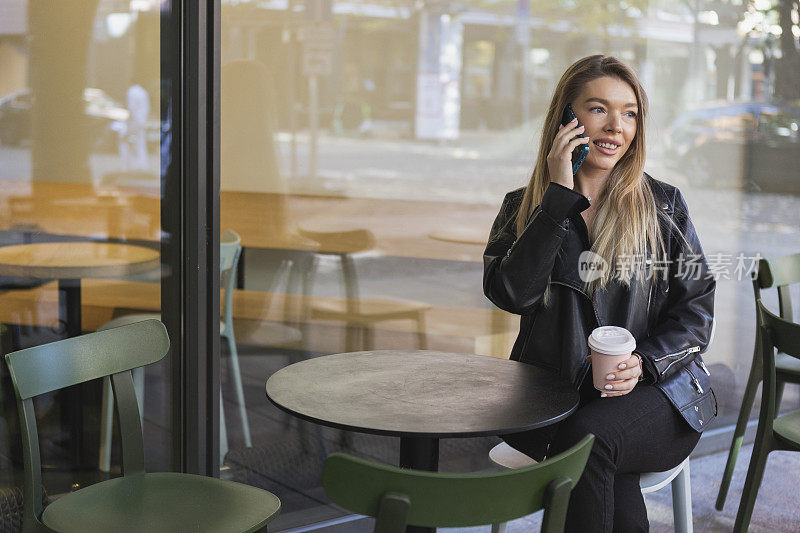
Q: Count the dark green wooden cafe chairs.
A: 4